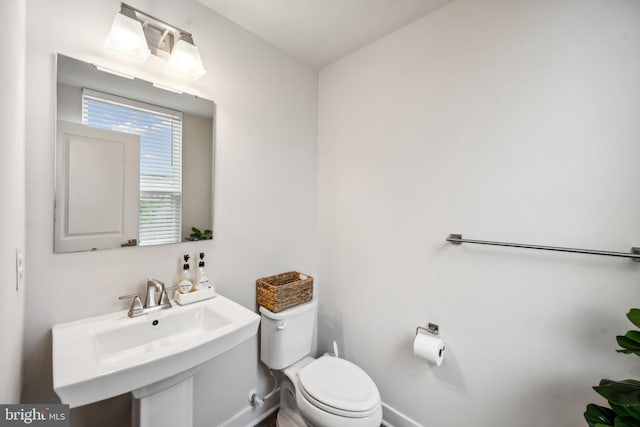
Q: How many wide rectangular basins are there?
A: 1